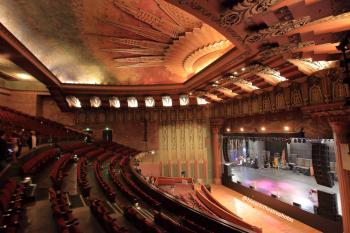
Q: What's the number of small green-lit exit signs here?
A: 2